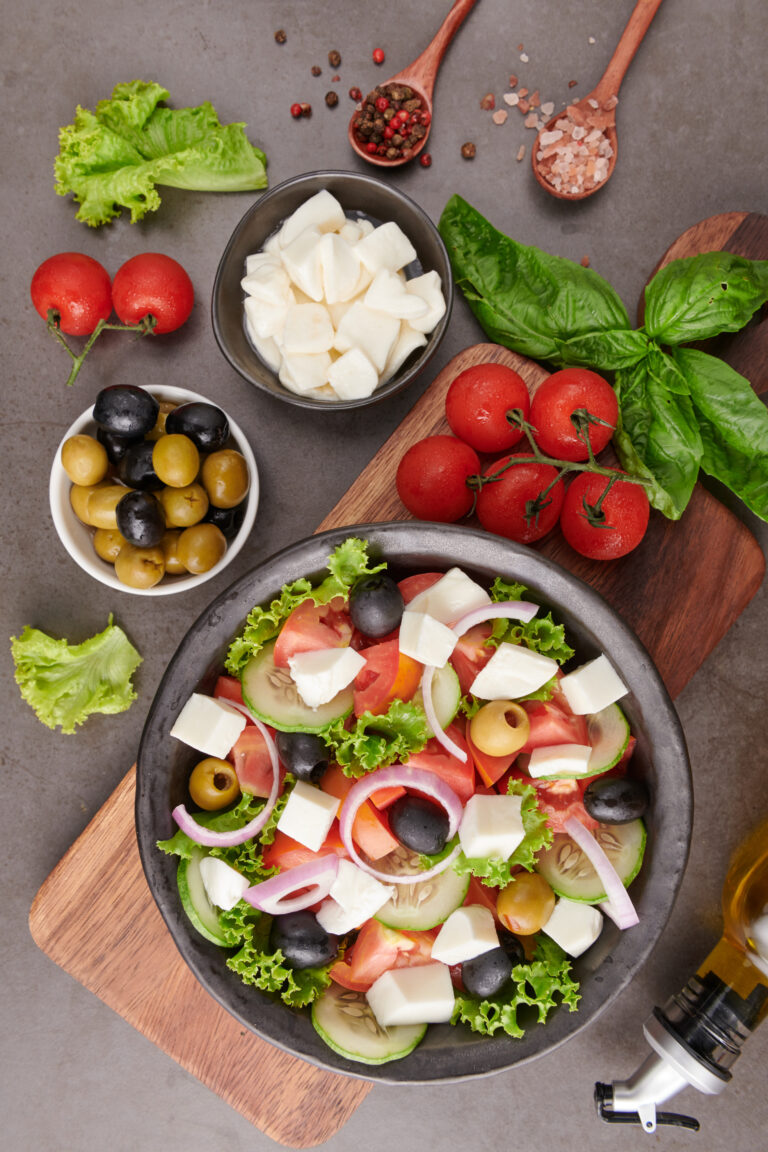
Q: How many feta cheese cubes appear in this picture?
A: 14